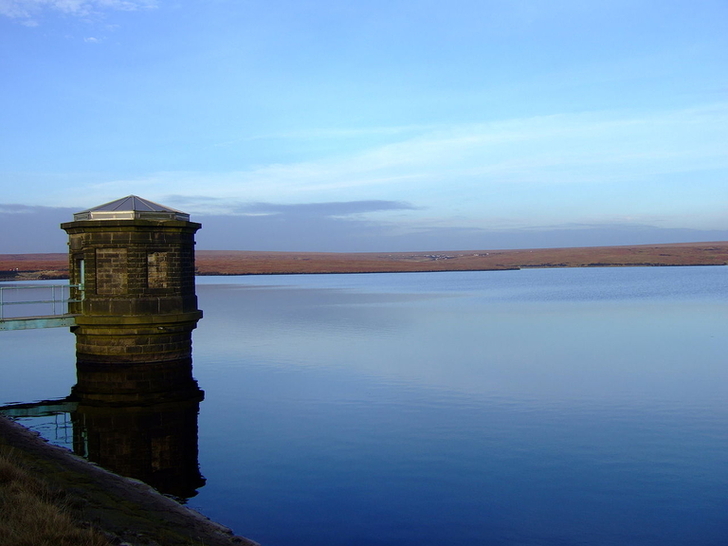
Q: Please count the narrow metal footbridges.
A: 1